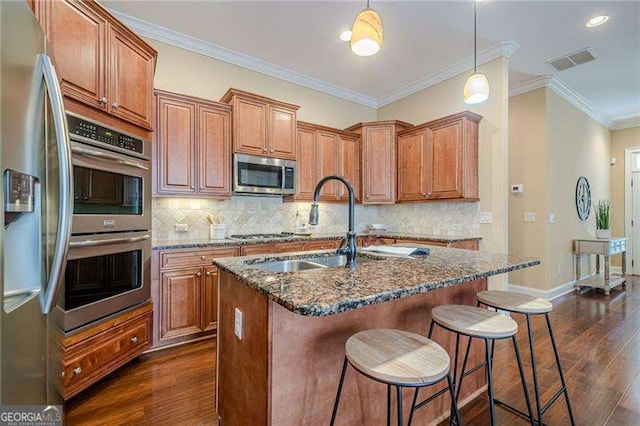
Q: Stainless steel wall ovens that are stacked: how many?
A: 2